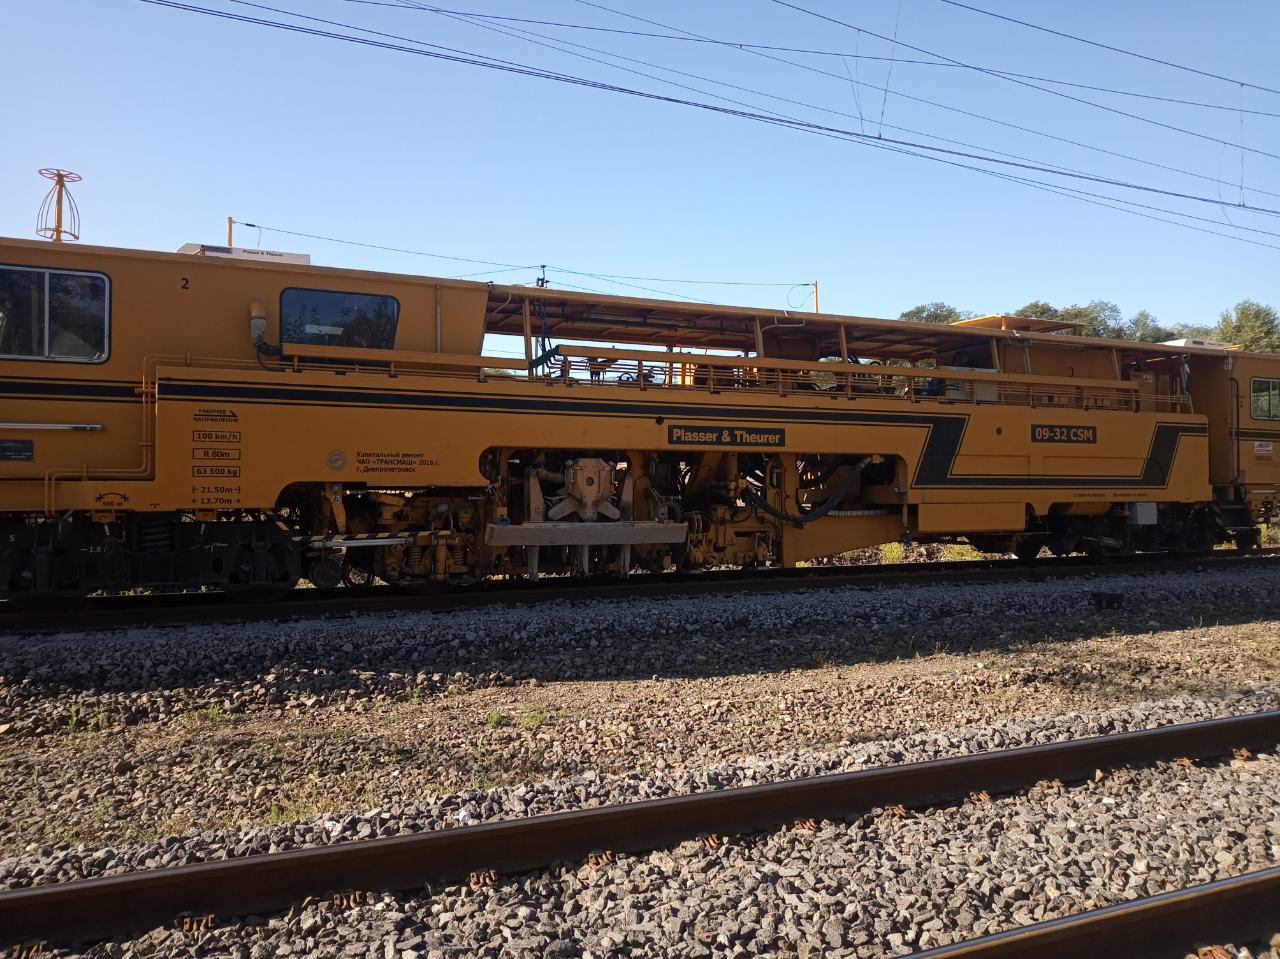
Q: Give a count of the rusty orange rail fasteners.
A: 14